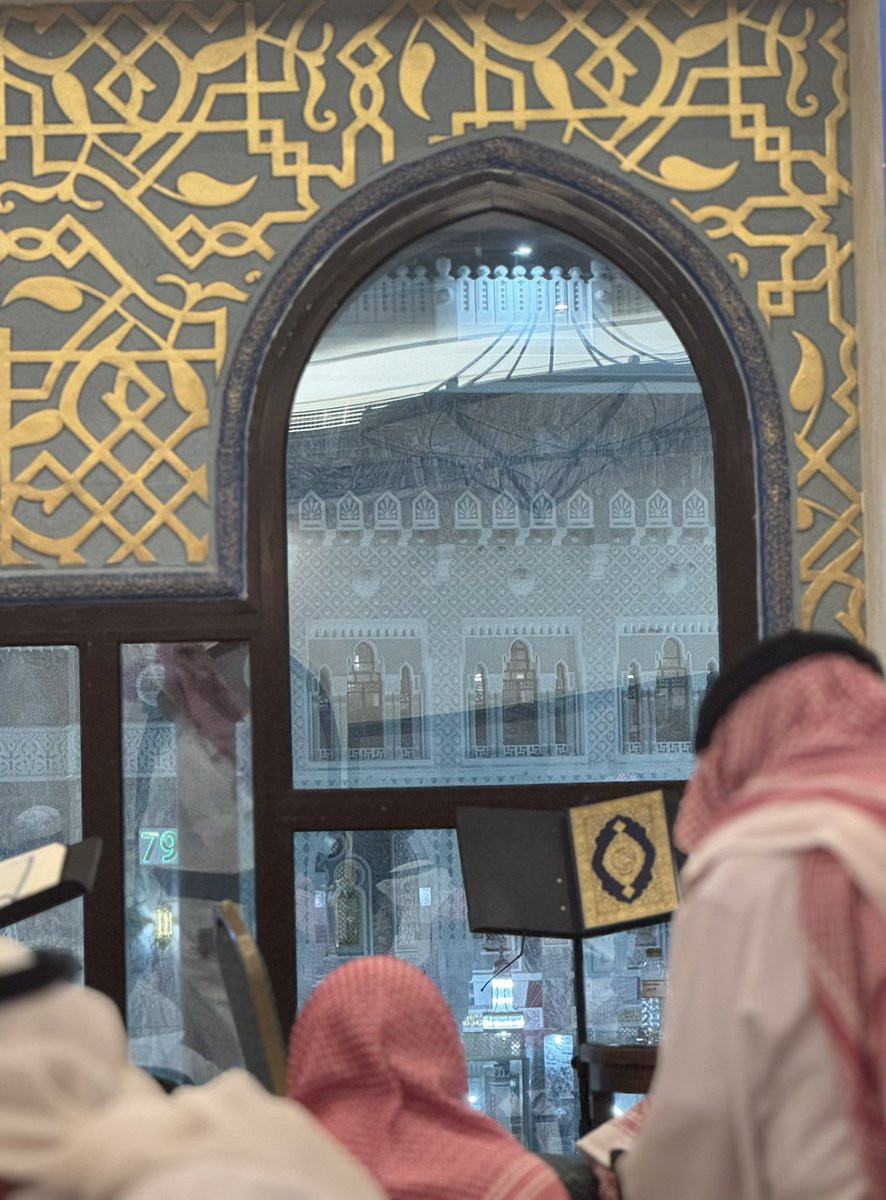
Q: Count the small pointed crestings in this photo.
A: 11